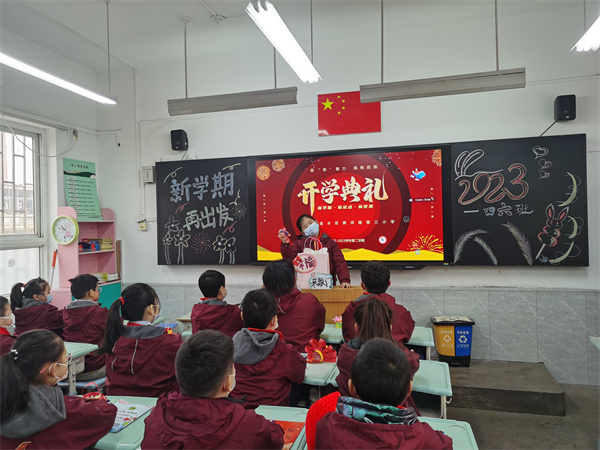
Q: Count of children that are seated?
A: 12